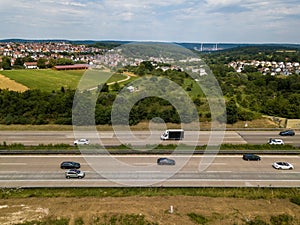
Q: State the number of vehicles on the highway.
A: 9